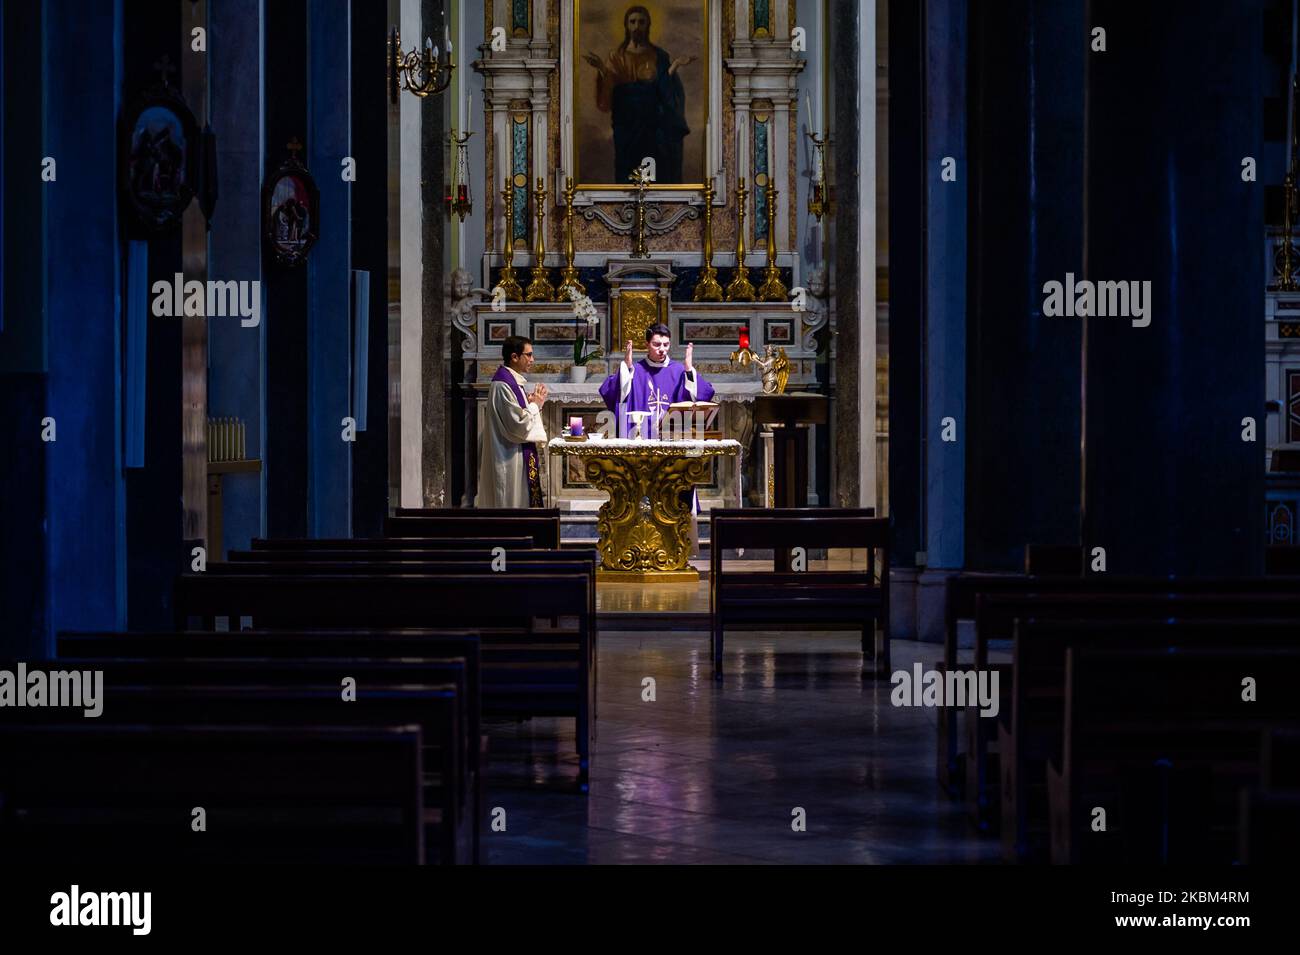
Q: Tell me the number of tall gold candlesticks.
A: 6